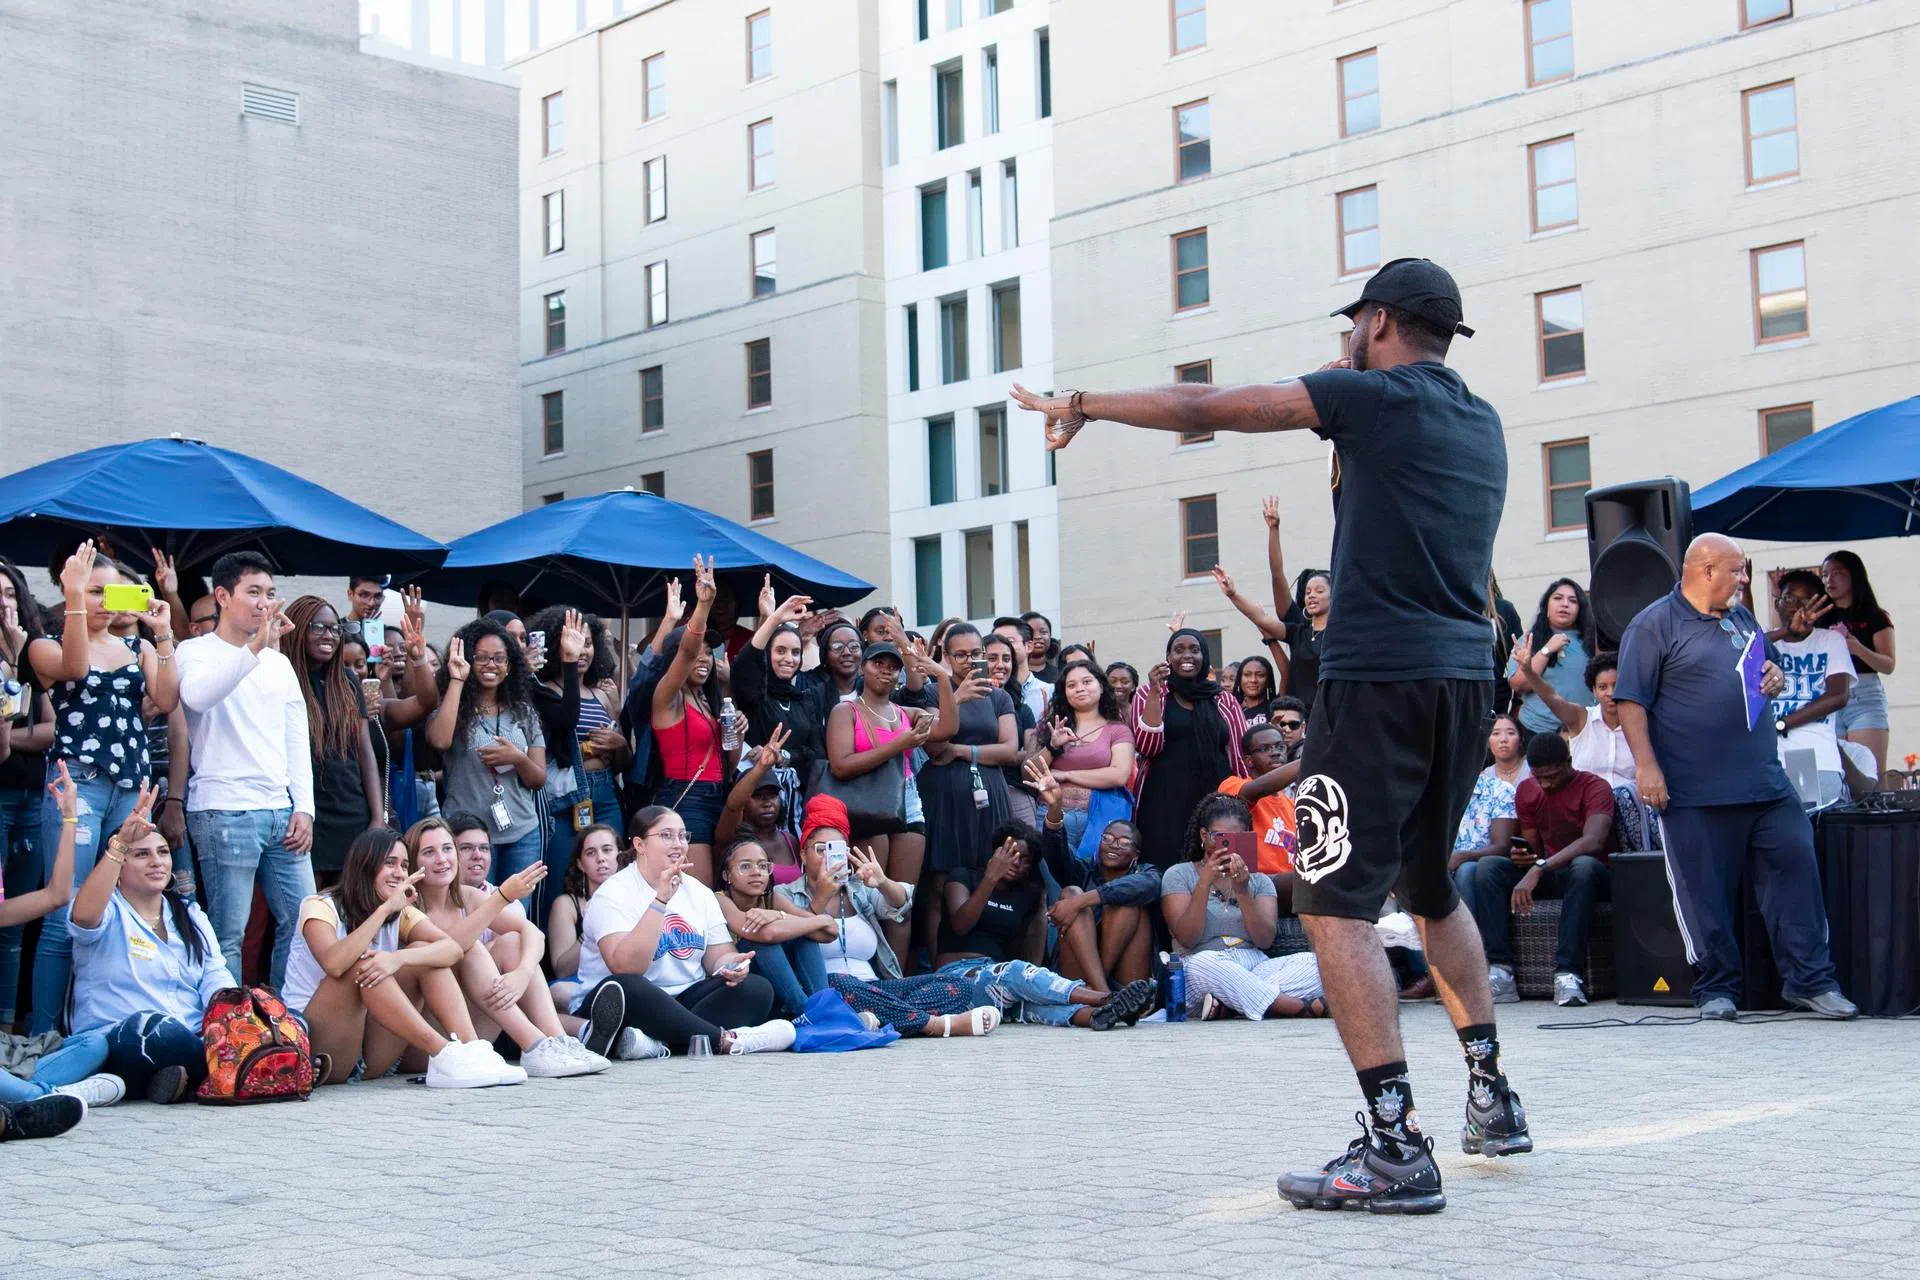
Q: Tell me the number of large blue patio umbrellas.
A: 3